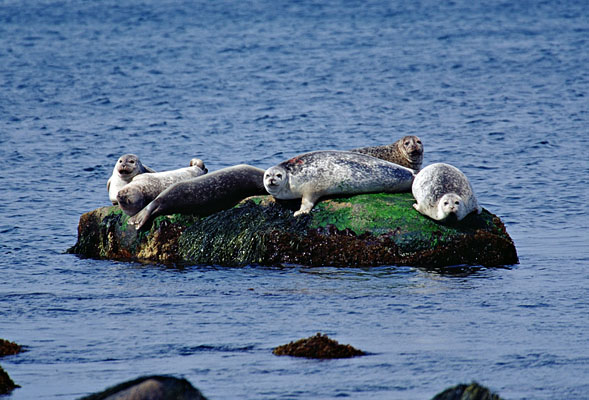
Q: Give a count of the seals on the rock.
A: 6